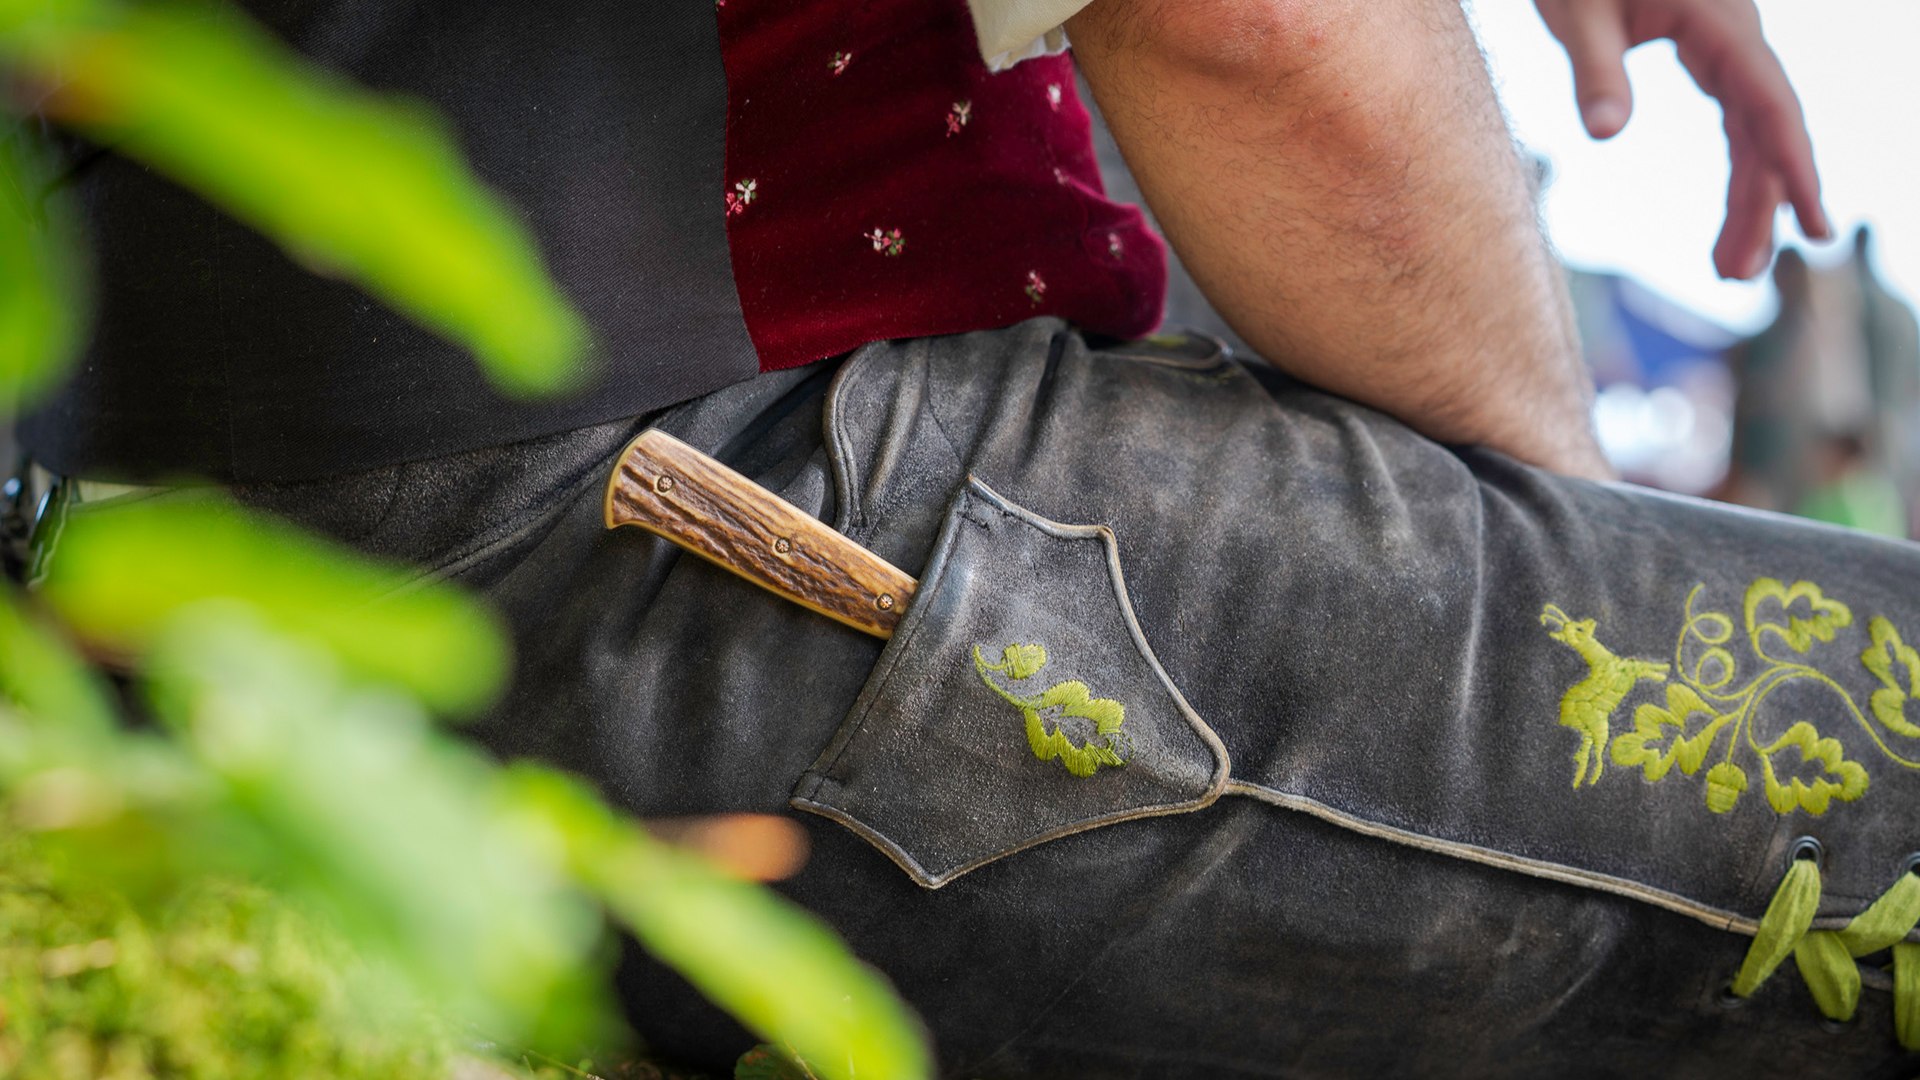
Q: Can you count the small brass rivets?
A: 3